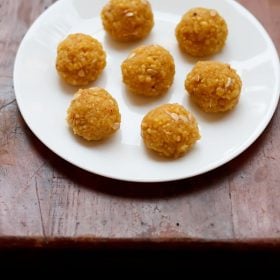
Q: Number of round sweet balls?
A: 7